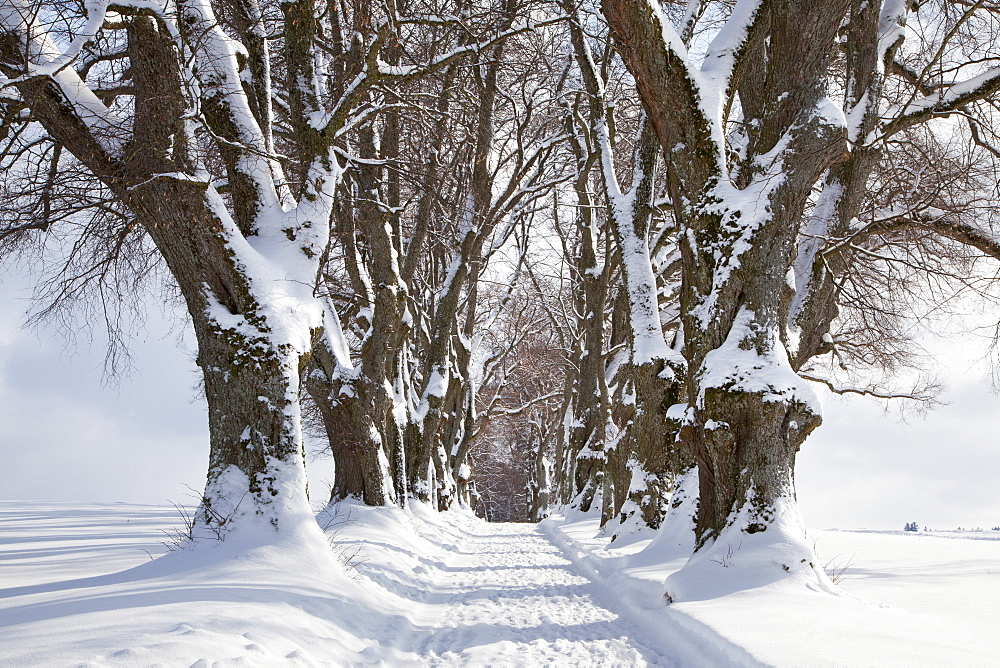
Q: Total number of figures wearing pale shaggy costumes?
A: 0